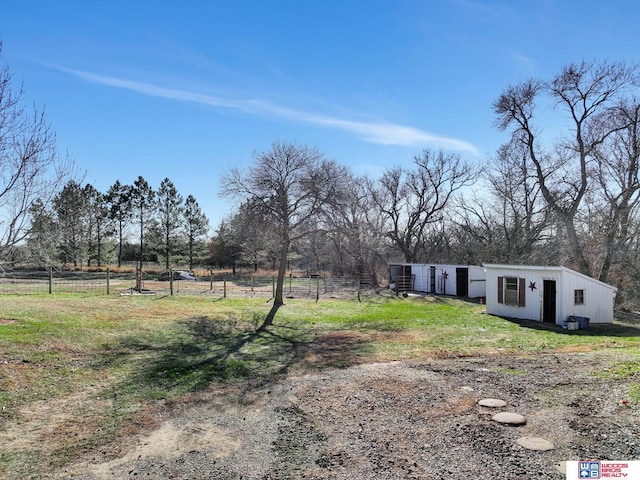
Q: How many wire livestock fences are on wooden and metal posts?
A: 1